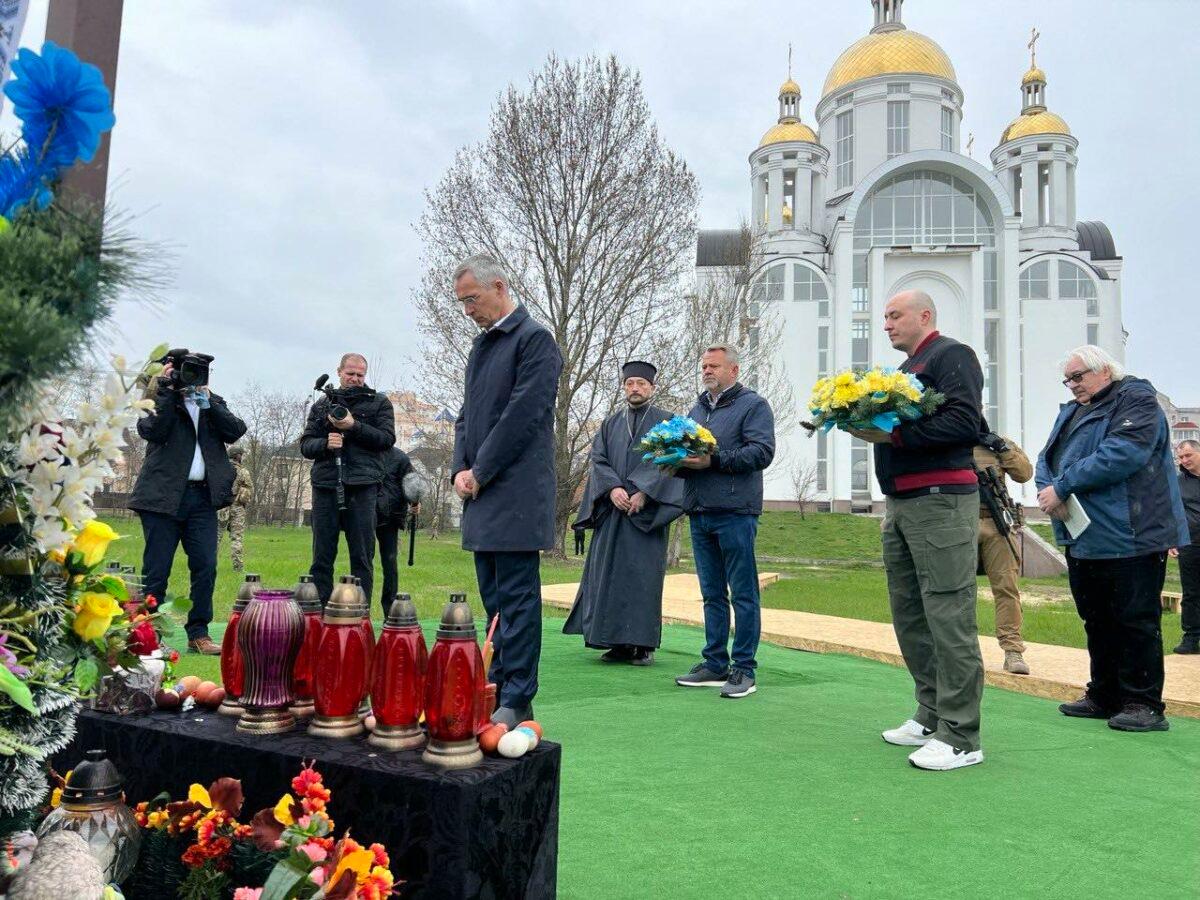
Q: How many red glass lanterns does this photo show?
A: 6